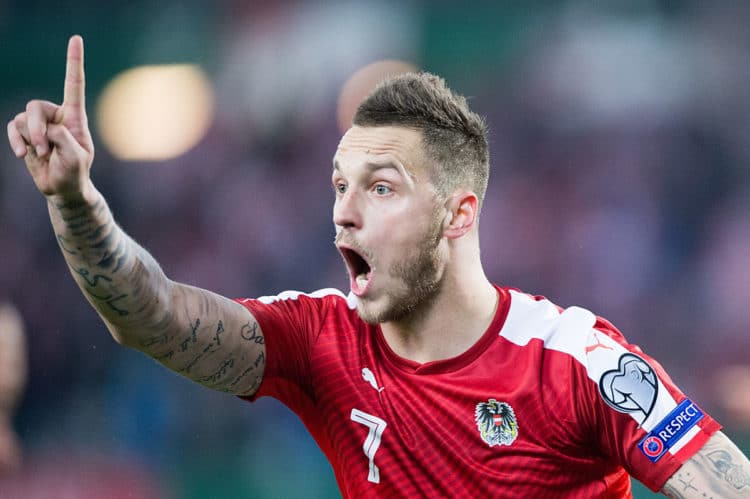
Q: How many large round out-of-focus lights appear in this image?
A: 2